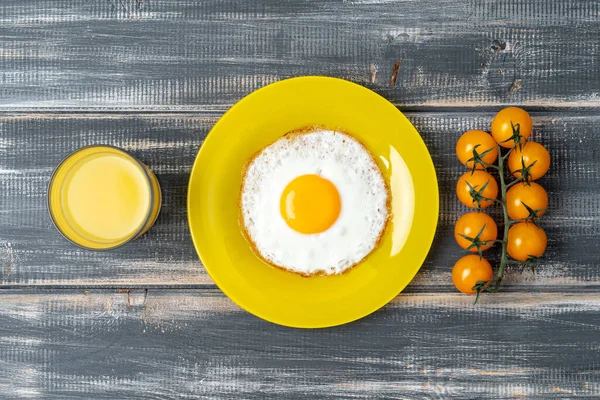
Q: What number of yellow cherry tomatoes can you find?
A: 8